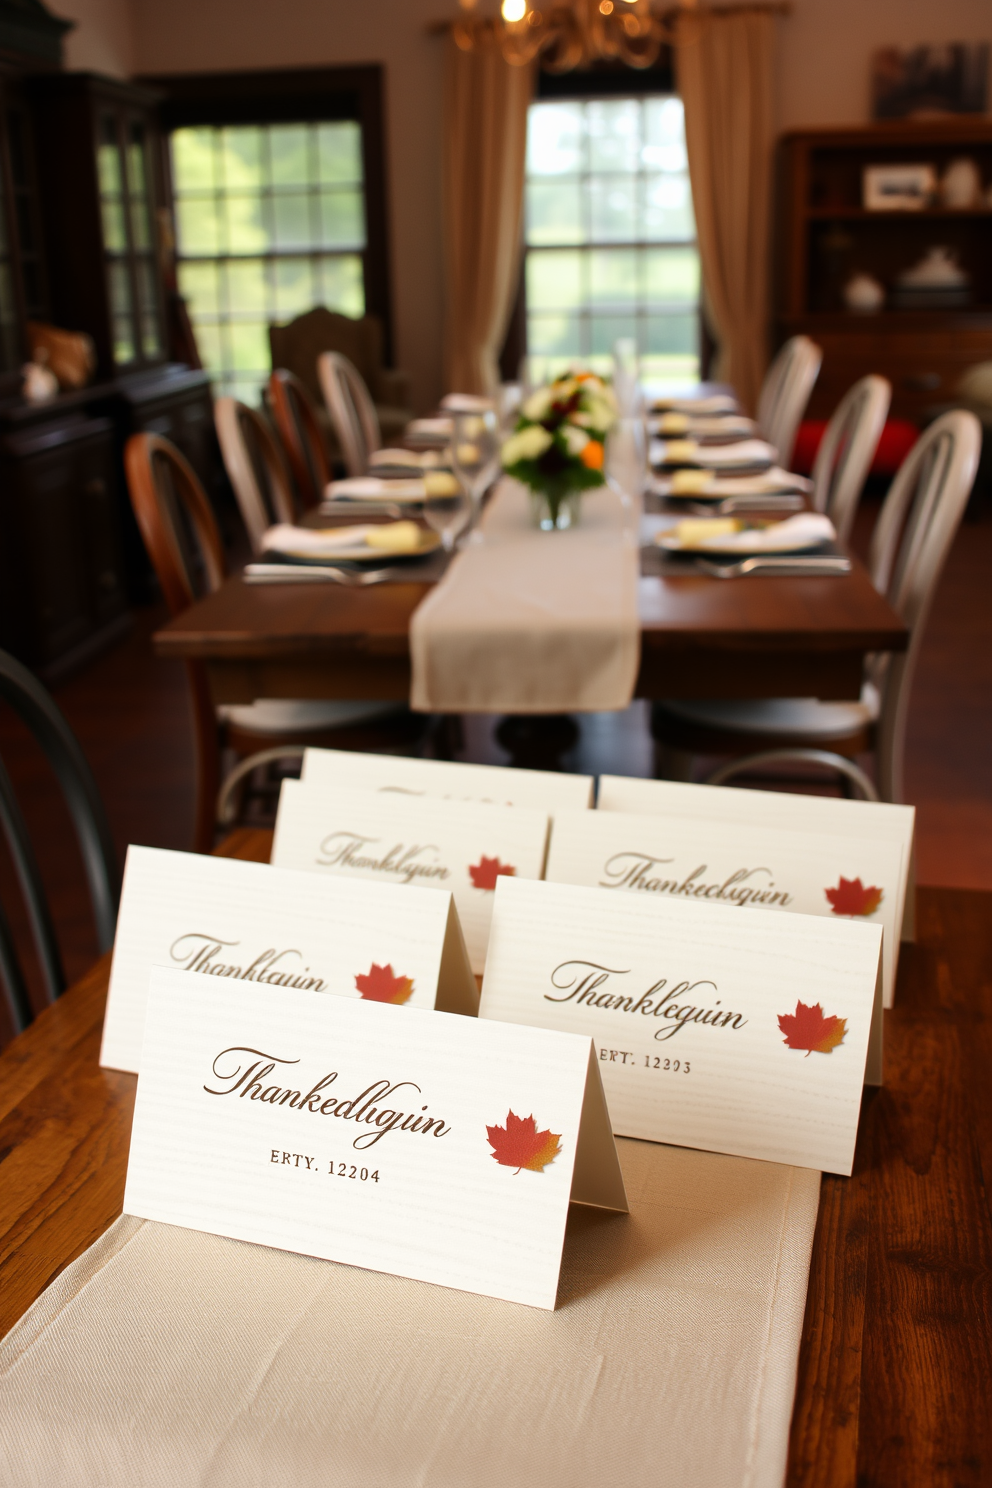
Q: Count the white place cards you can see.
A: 7